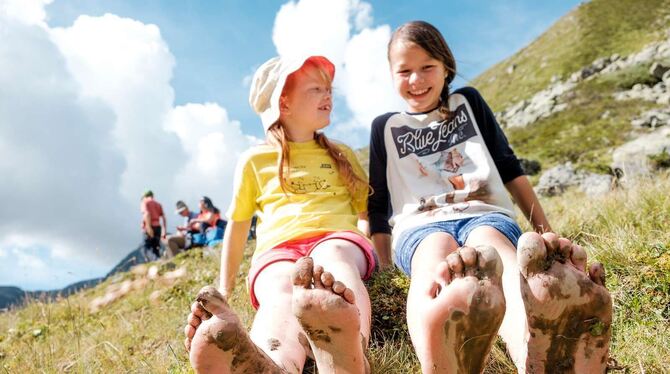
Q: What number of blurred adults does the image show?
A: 3